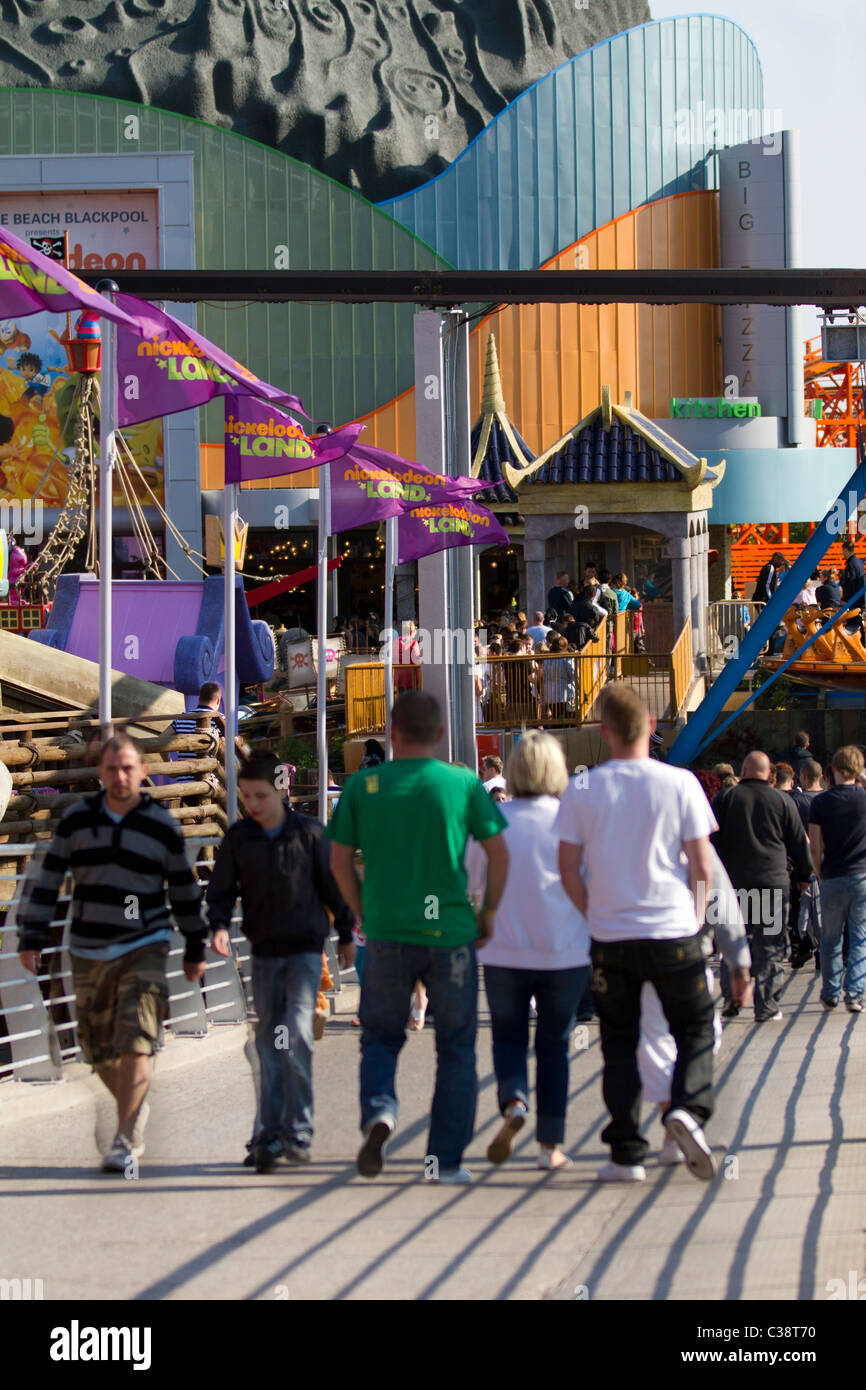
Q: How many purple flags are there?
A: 5